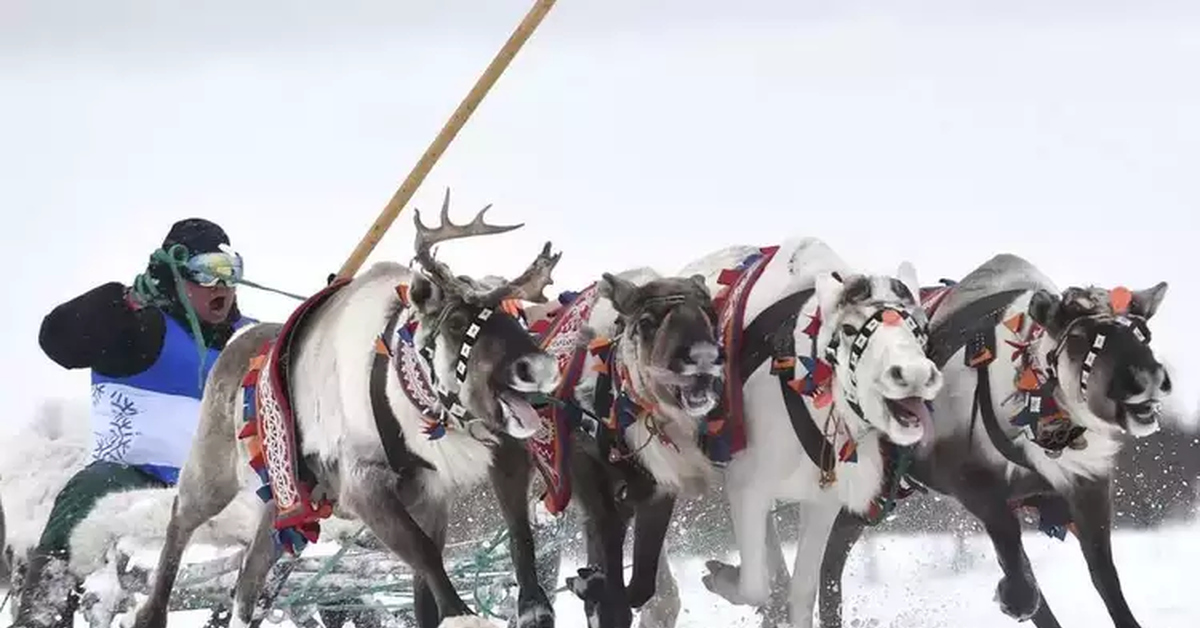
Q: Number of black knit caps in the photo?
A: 1